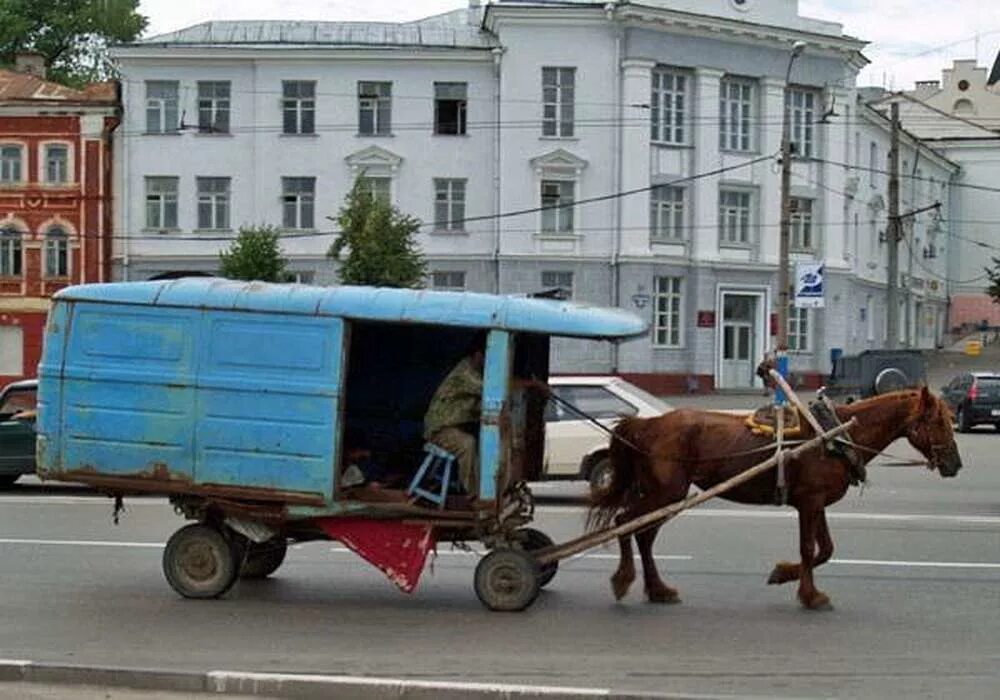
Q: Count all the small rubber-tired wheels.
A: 4